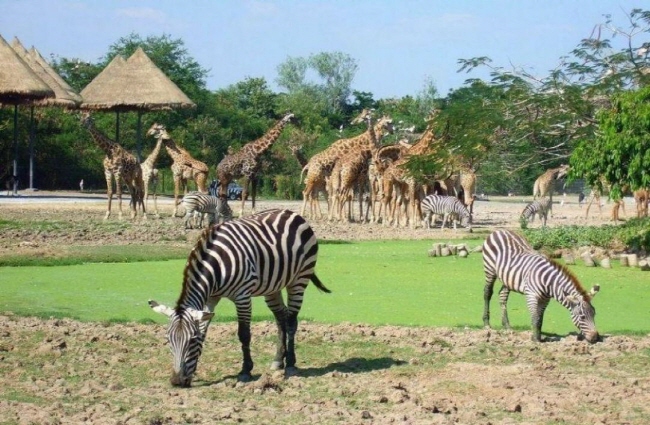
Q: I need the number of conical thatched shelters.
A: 5